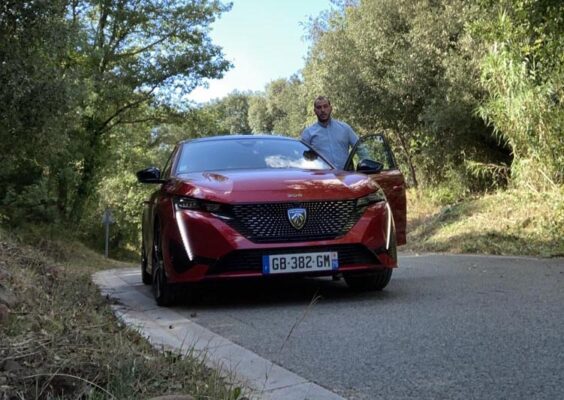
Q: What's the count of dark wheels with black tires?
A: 3